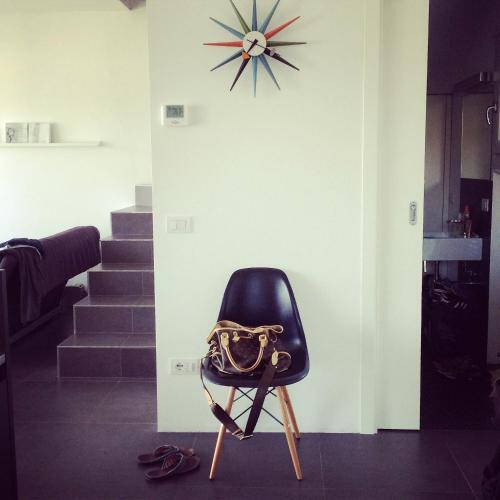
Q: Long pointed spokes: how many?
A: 12